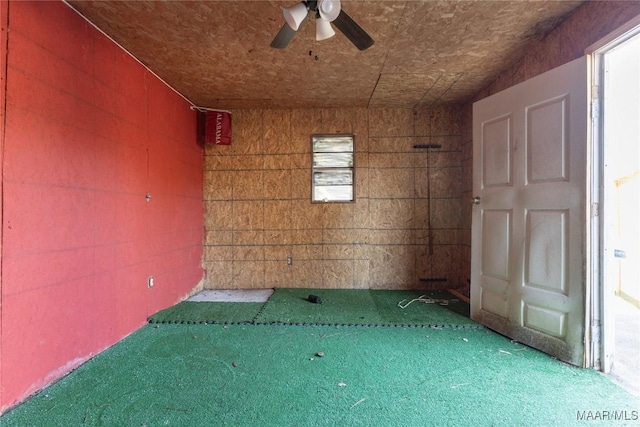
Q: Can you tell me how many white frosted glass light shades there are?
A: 3